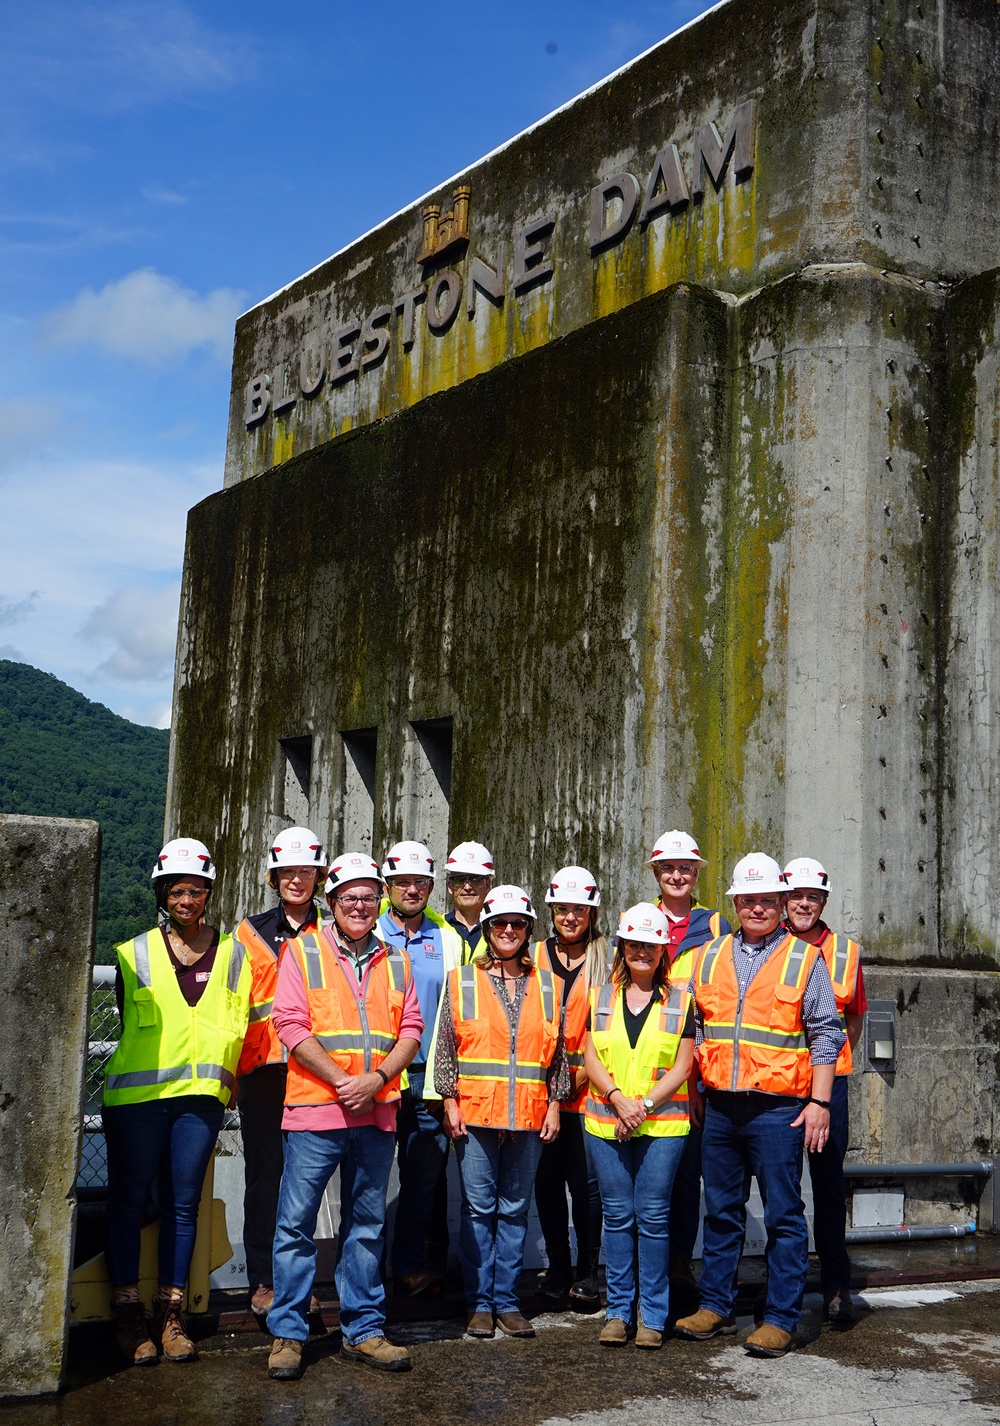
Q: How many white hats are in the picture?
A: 11